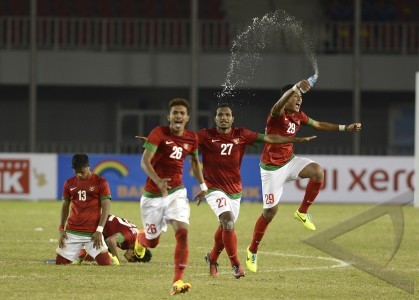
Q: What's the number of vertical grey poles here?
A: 3